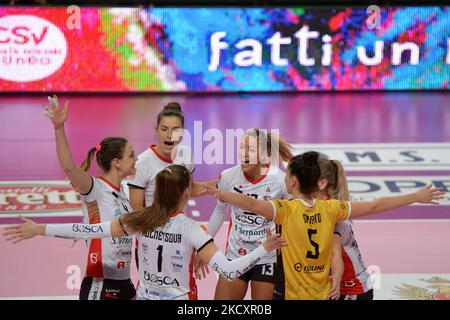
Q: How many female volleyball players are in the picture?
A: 6